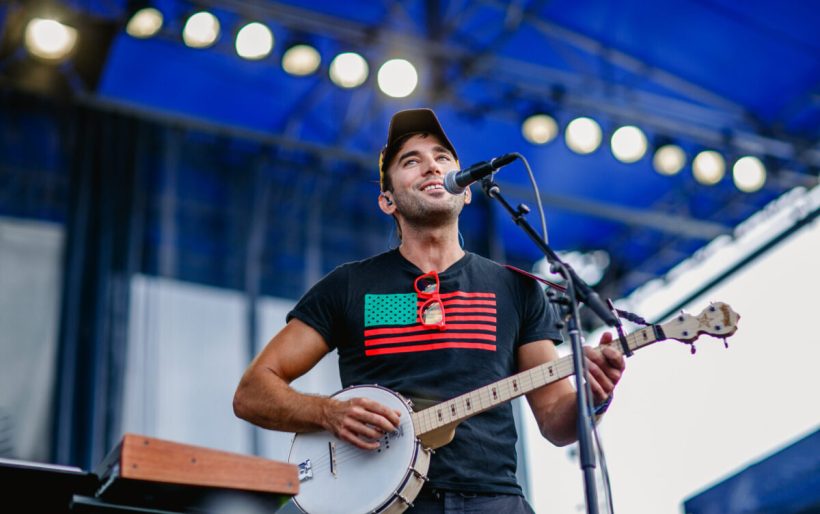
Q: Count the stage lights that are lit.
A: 13